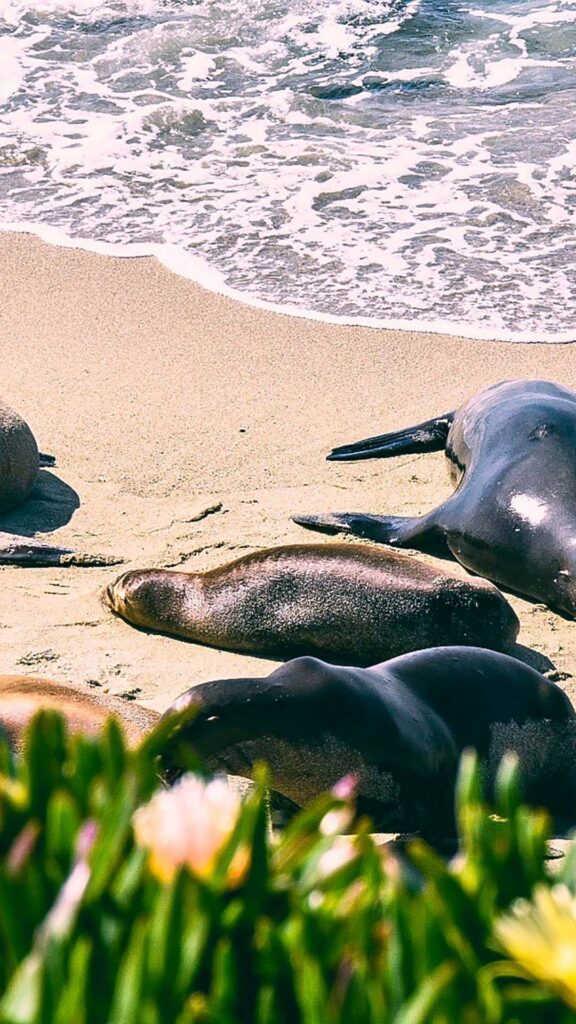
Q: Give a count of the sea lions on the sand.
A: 5